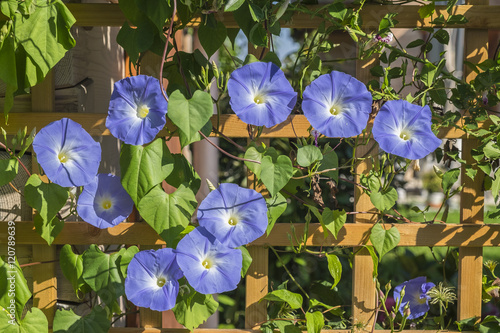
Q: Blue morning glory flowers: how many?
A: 10